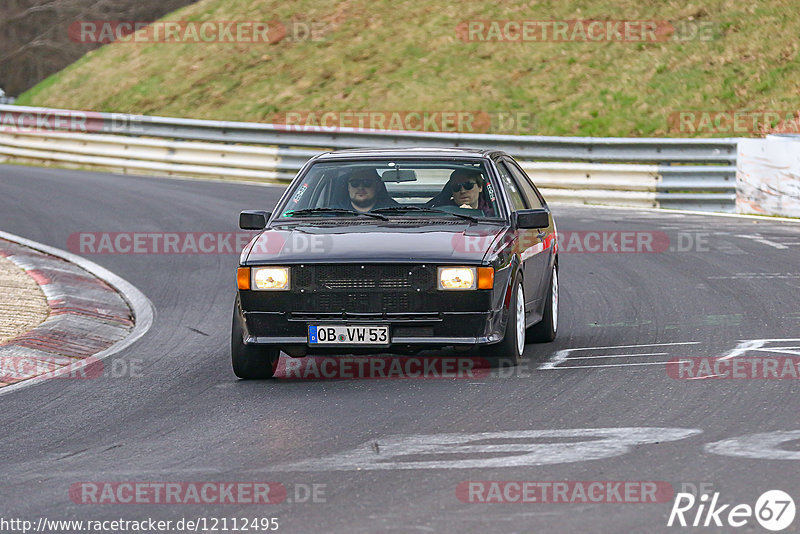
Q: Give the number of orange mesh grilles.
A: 0